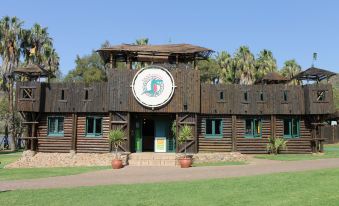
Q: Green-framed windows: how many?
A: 5